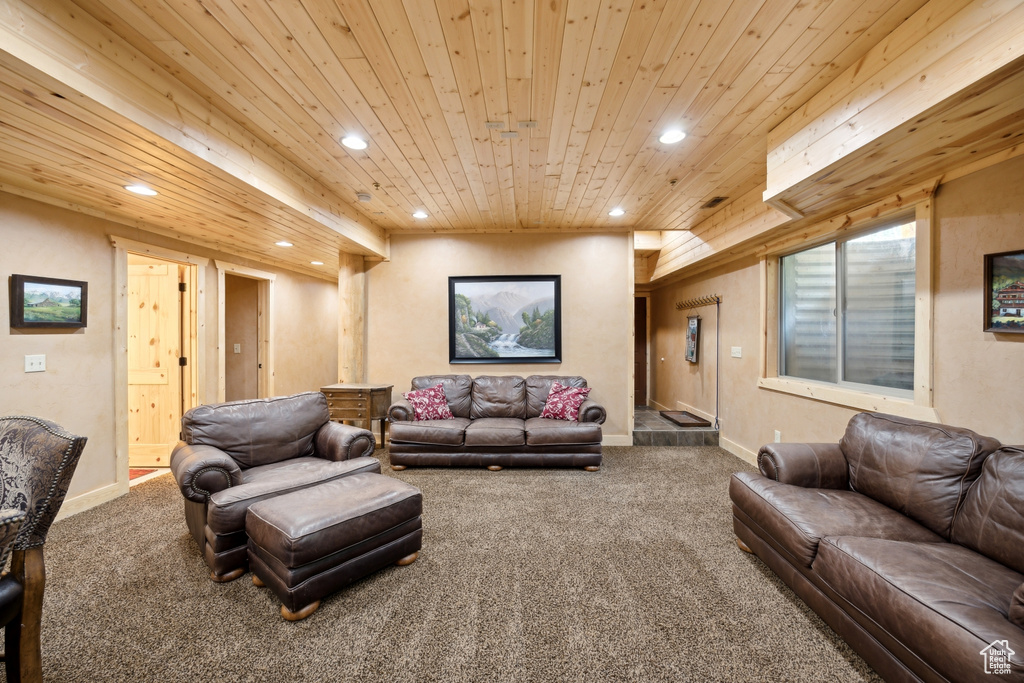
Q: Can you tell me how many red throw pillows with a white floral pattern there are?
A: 2